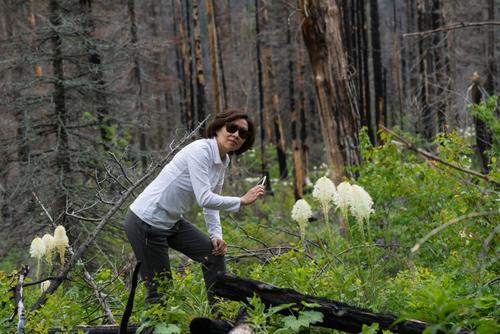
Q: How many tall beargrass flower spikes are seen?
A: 7